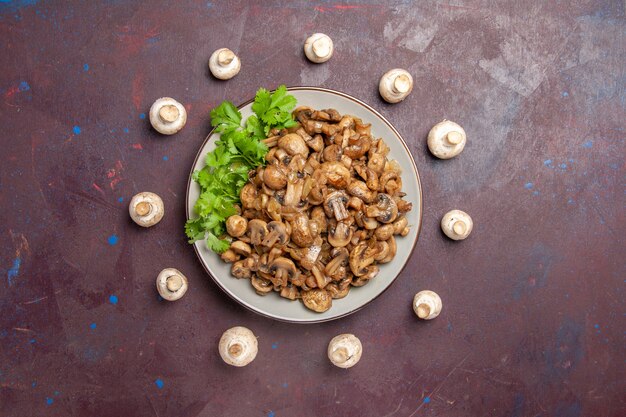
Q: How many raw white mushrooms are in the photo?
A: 11